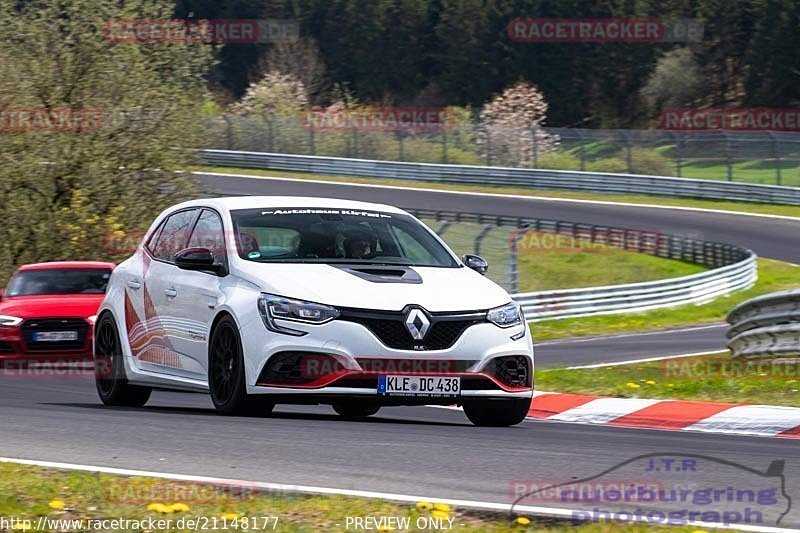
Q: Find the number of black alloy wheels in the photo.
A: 2